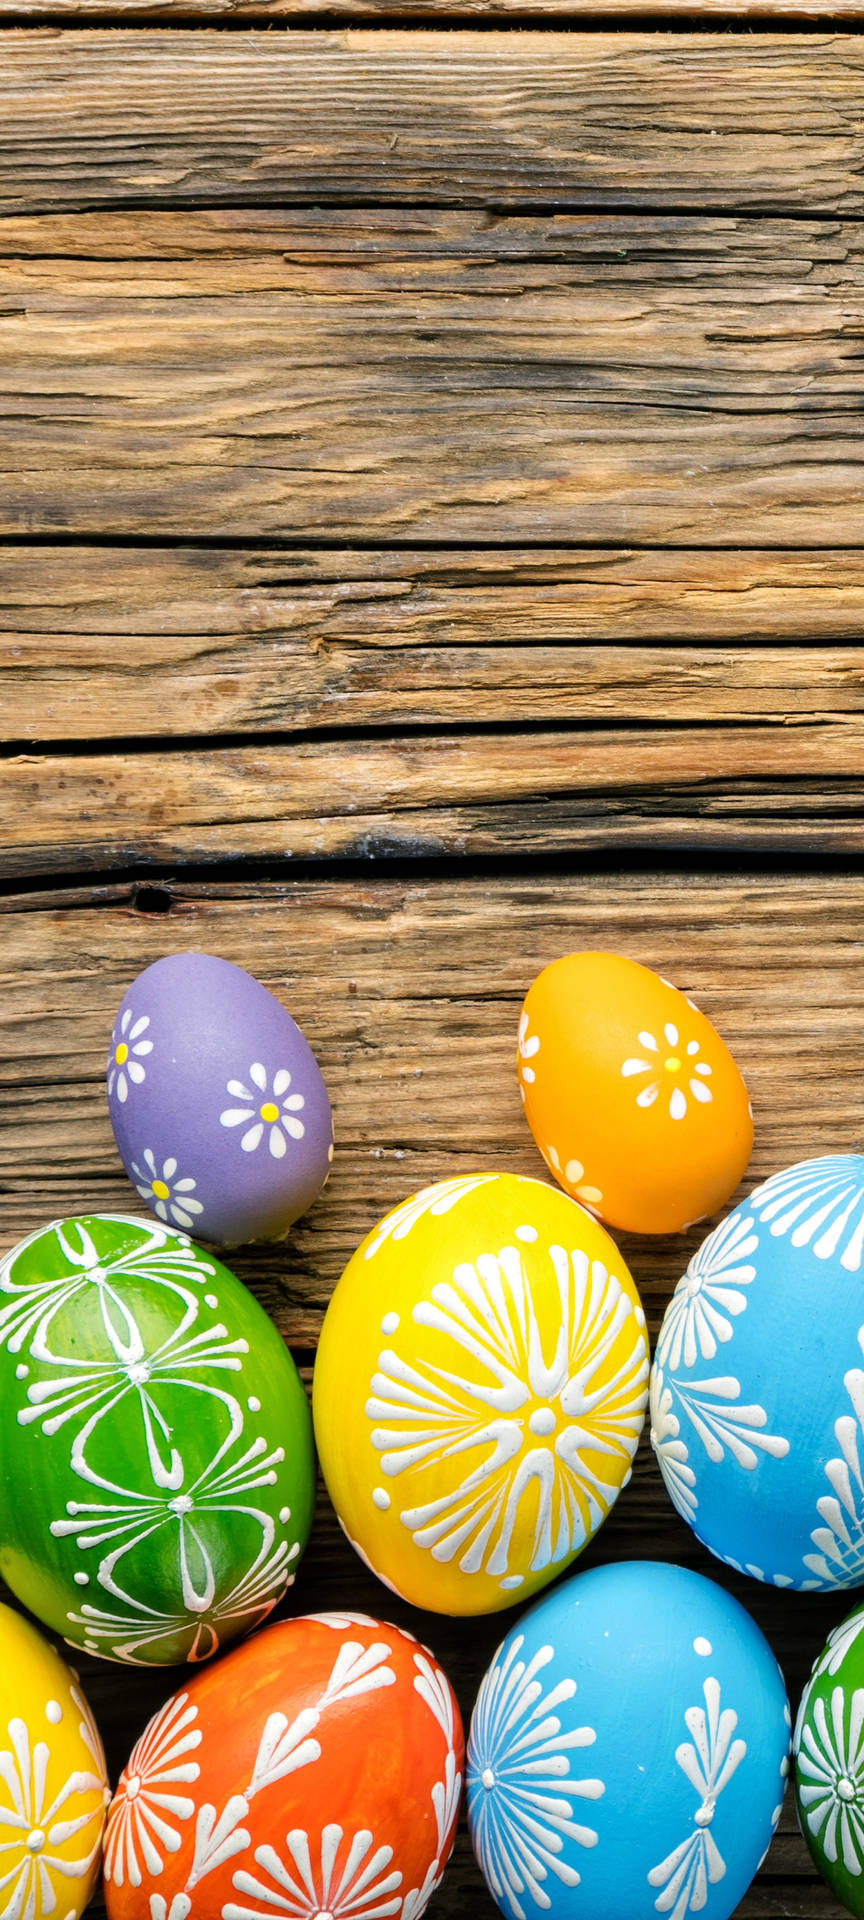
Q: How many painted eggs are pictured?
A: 9